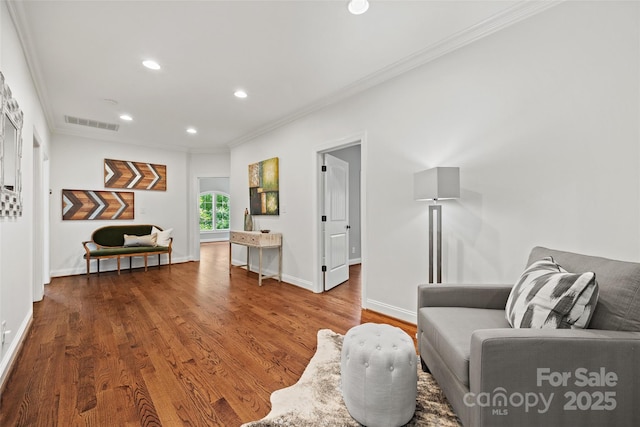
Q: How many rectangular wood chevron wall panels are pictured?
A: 2